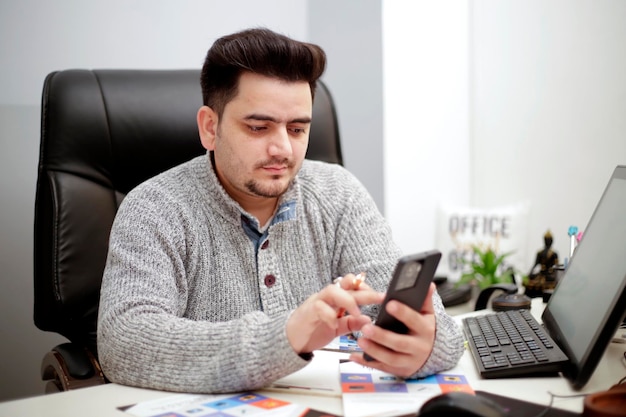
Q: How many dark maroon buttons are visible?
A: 2